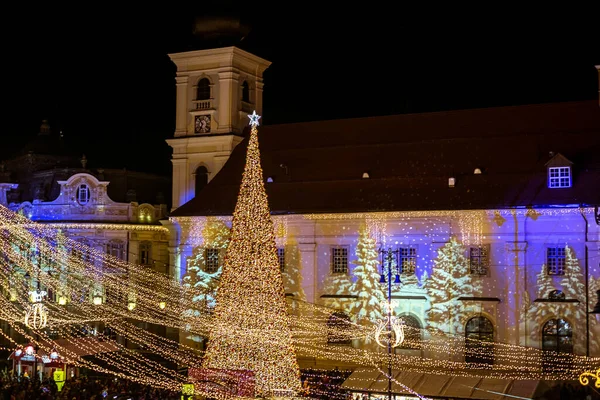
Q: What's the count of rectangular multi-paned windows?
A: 7